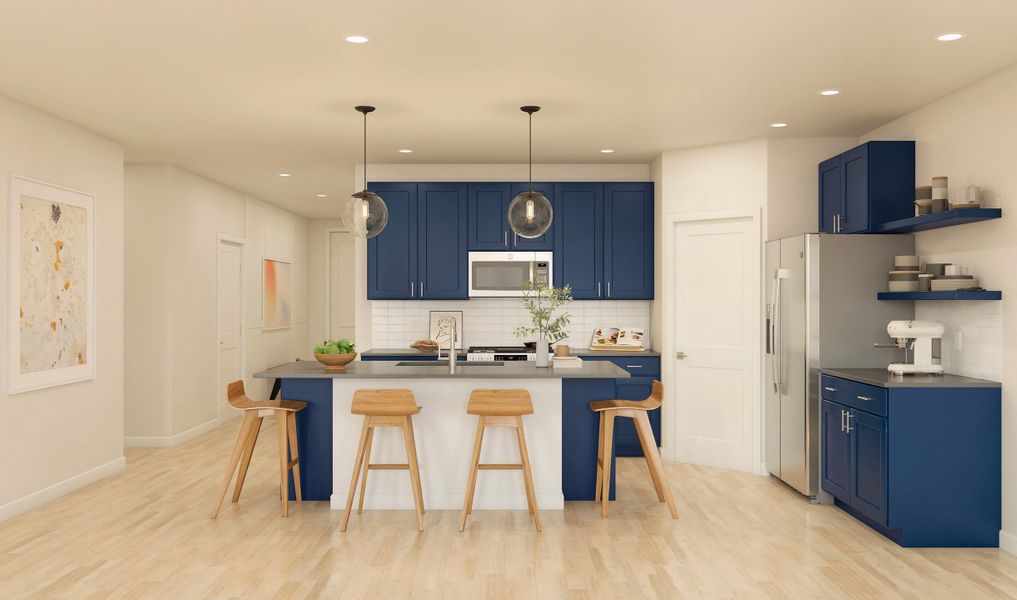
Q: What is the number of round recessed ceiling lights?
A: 8